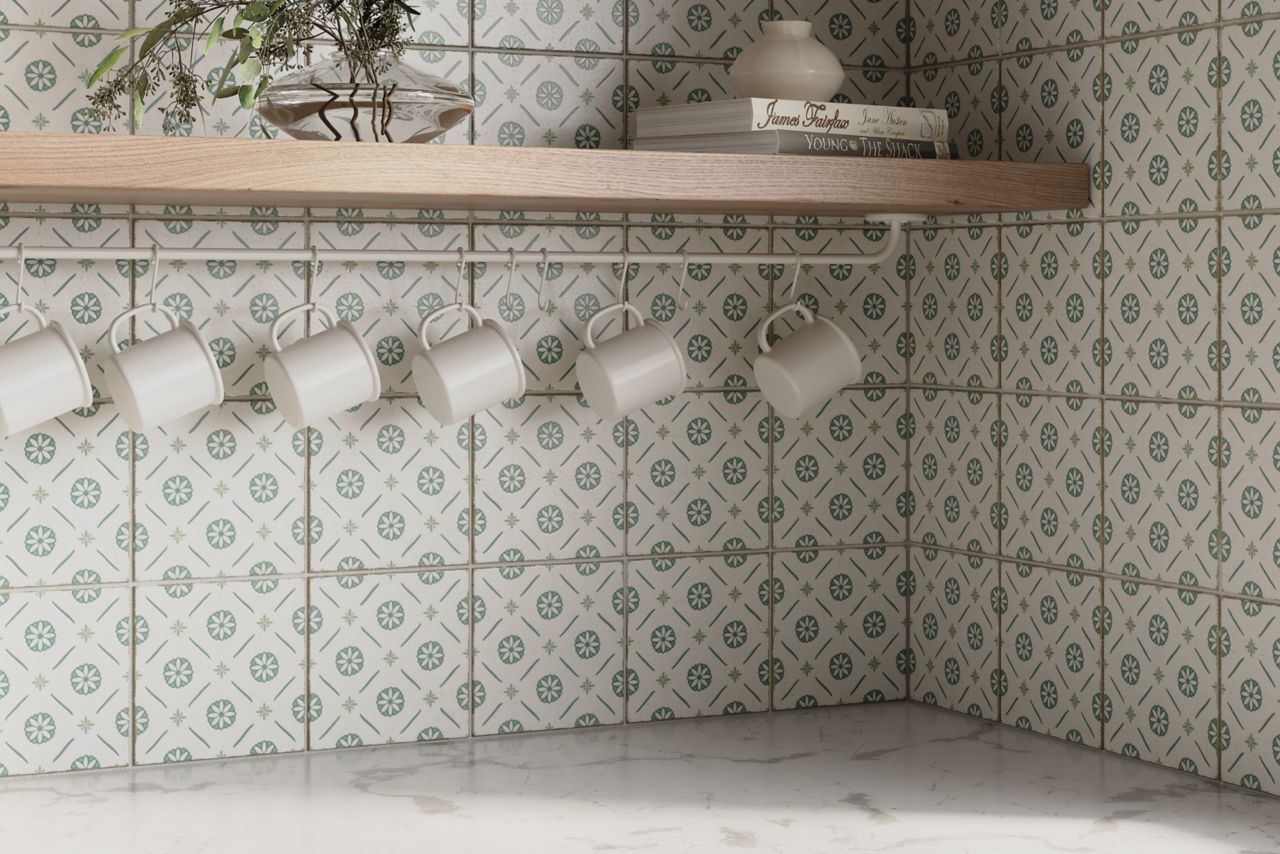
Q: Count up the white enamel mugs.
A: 6